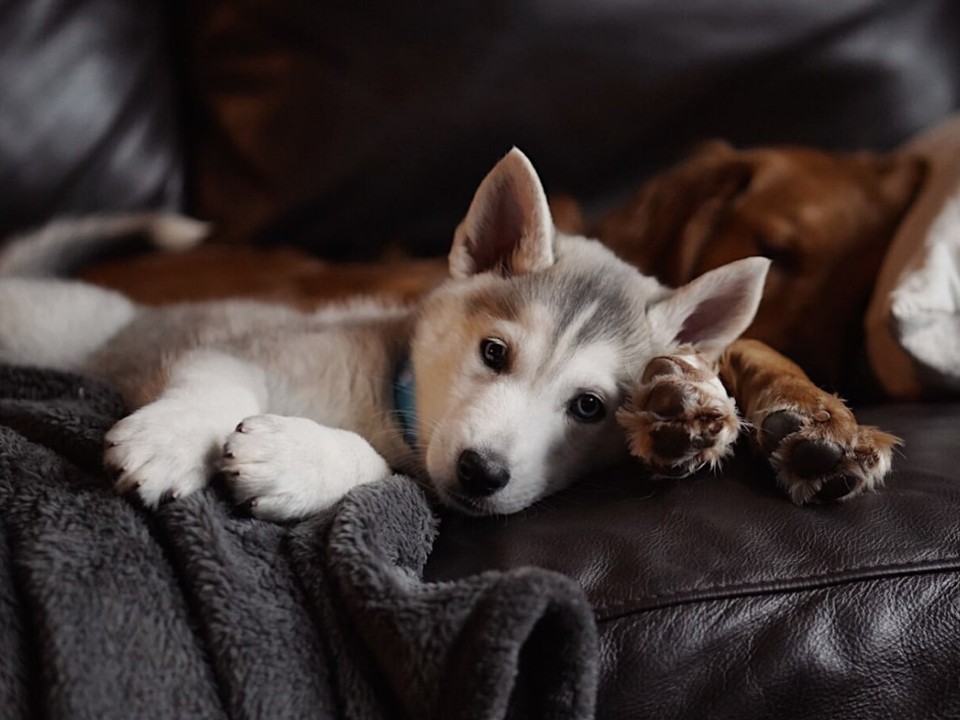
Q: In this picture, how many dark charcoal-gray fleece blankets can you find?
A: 1